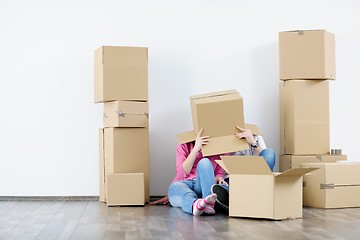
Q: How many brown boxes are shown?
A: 10